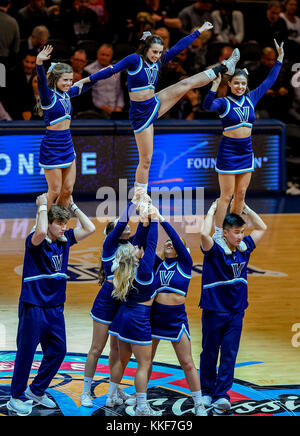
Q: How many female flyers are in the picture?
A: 3